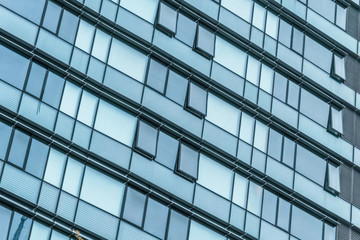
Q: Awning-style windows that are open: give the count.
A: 8